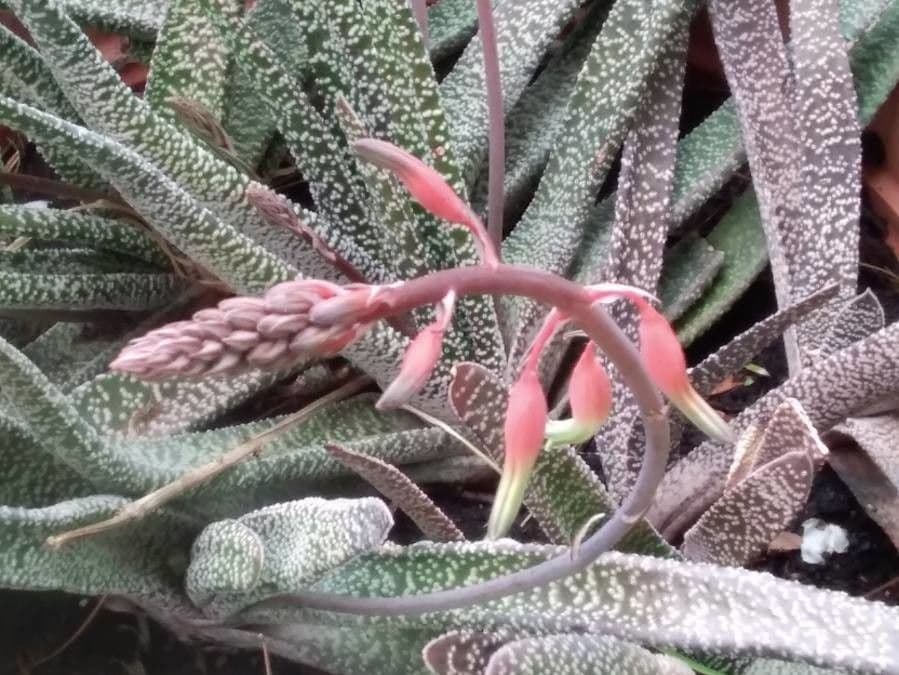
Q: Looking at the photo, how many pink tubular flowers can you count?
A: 5